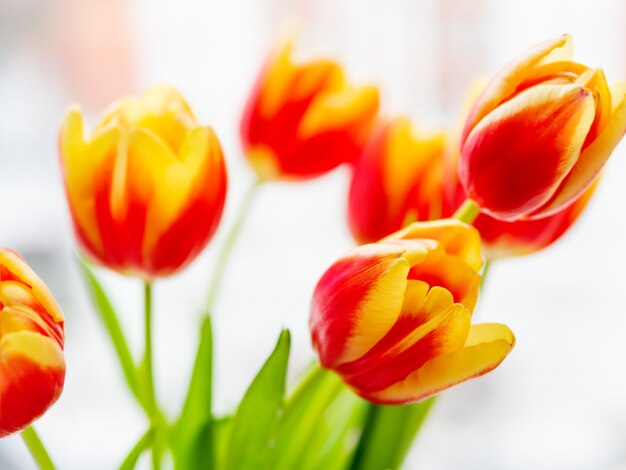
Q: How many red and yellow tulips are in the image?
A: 7